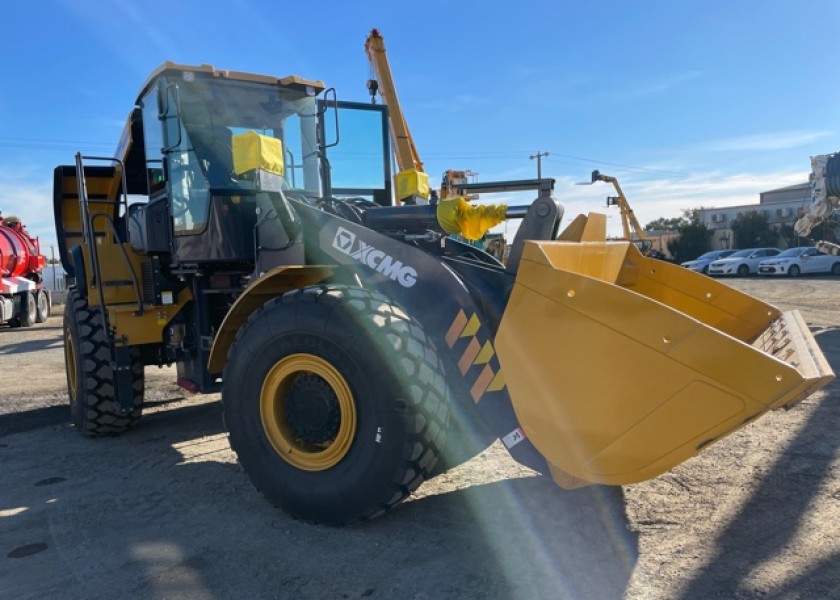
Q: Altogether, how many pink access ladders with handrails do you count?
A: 0